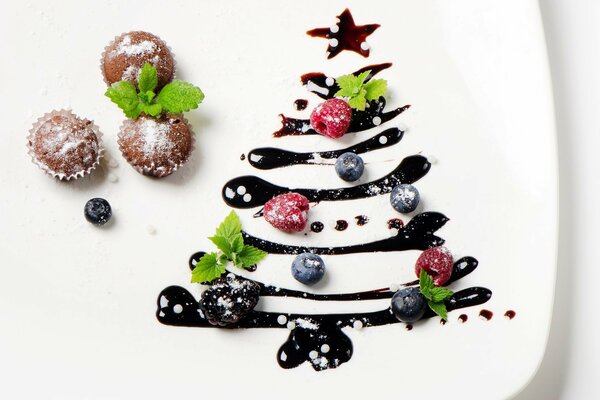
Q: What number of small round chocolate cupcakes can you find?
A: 3